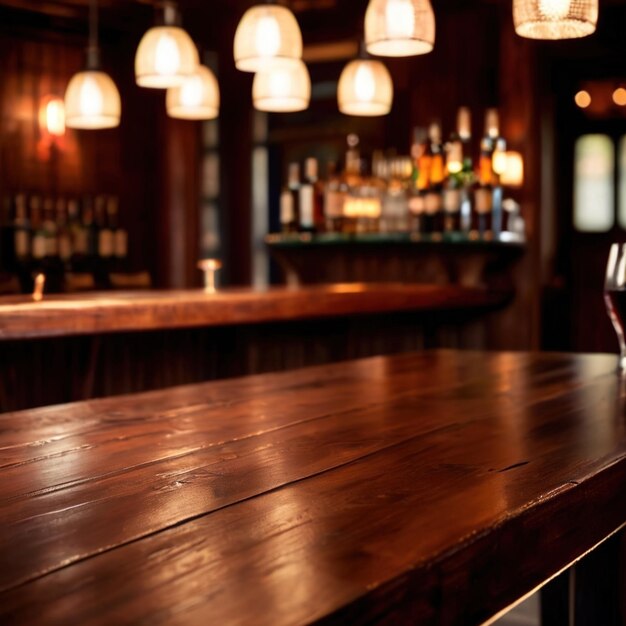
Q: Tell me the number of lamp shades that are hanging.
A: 8